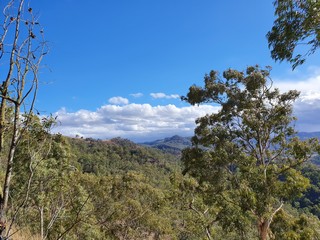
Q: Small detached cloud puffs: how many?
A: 3